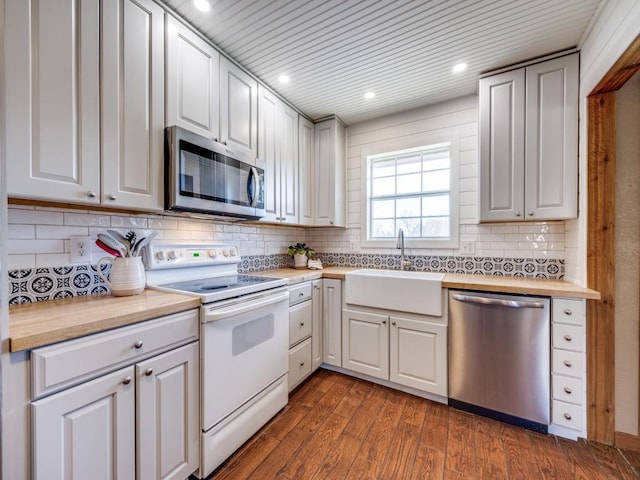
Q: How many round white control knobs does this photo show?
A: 5